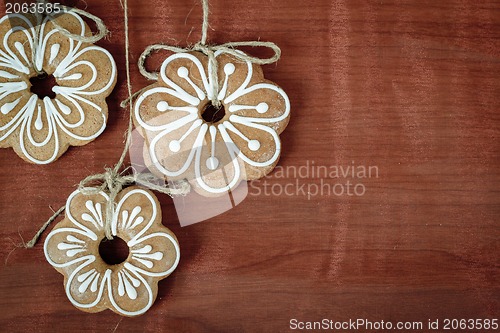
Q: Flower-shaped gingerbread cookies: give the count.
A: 3